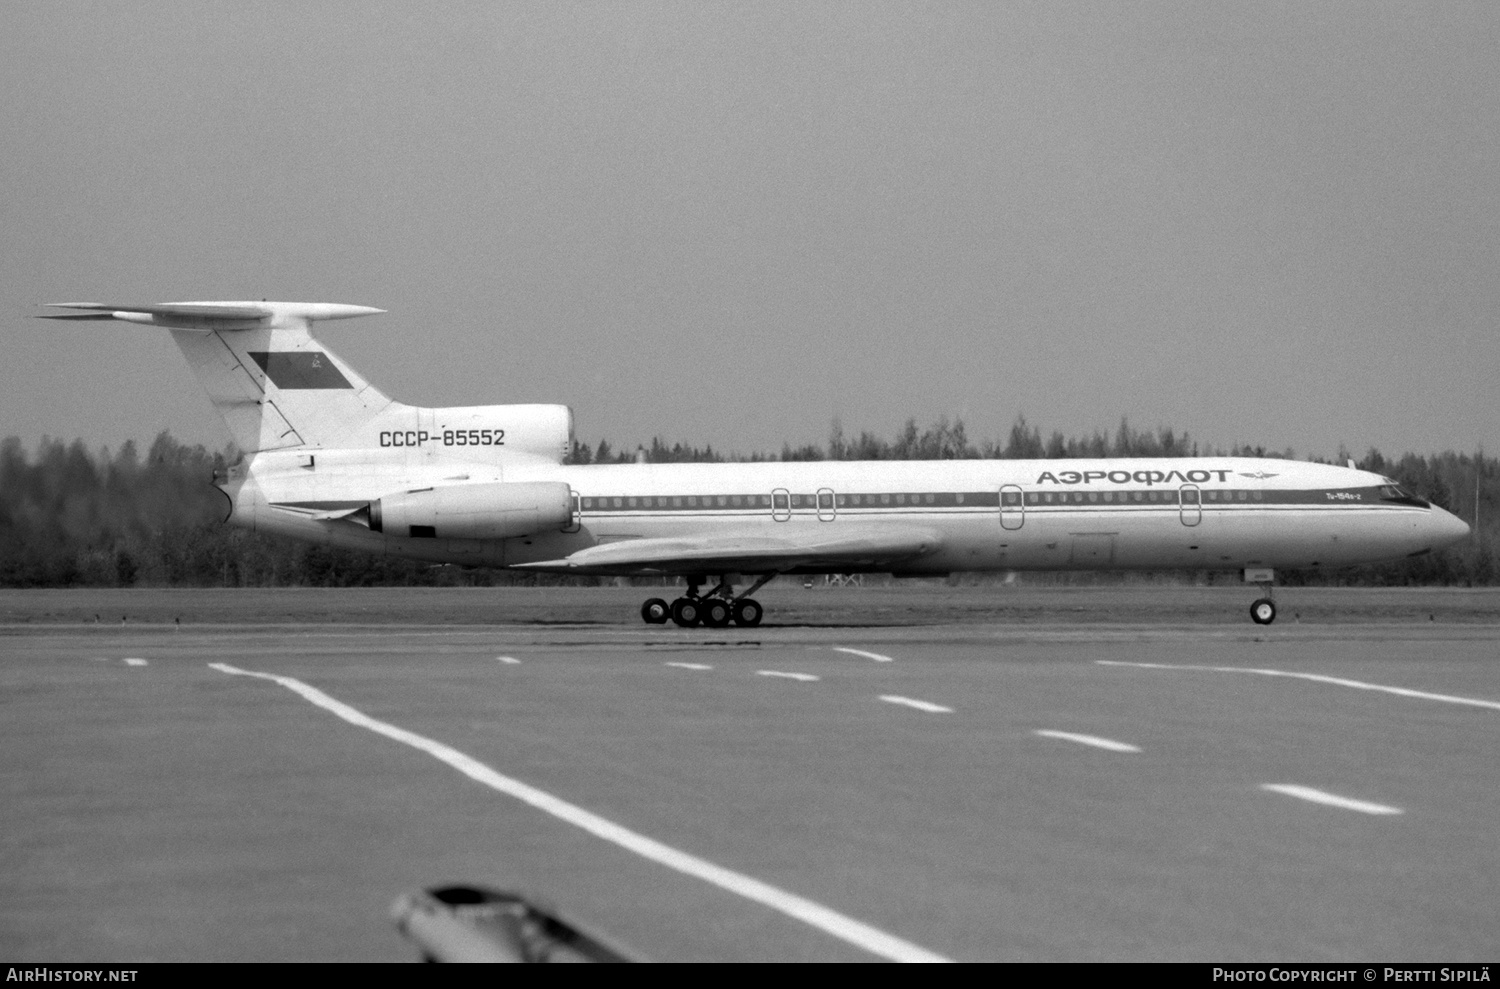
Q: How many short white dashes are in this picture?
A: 8